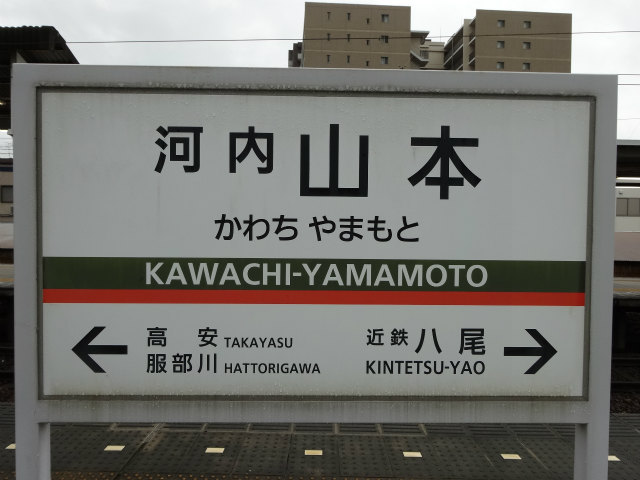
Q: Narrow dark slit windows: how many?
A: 9